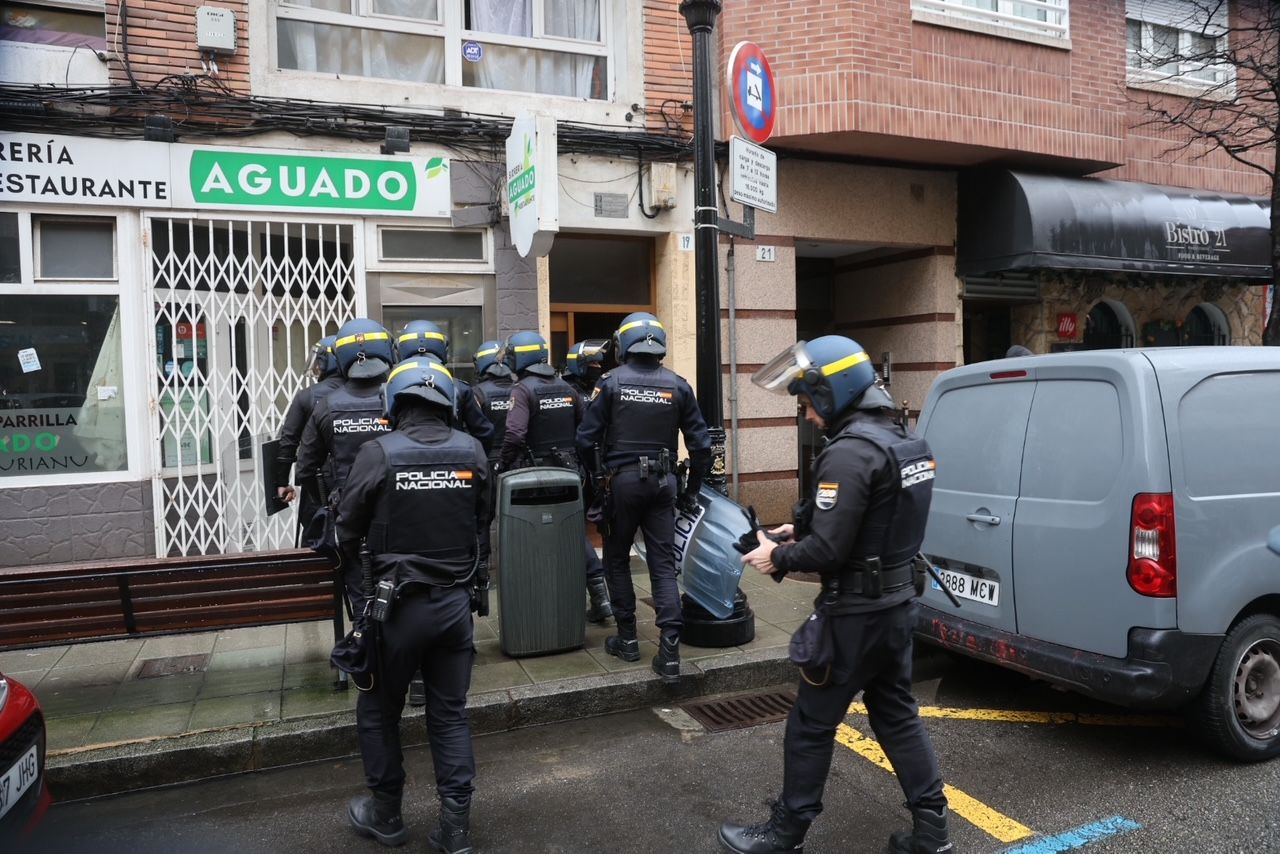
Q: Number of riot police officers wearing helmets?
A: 9